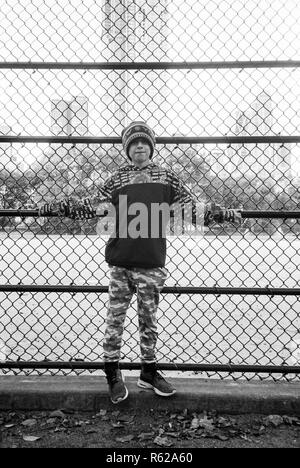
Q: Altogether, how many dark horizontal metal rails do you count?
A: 5